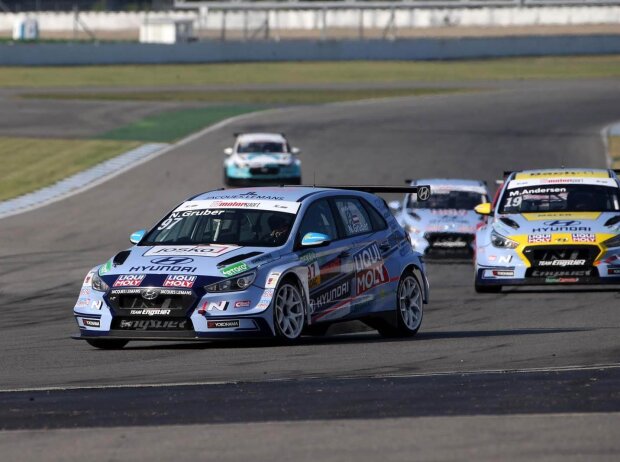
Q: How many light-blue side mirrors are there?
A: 2